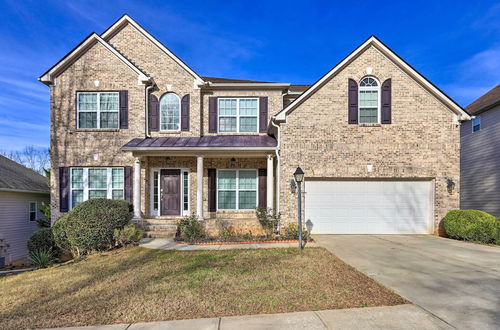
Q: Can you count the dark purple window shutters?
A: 11